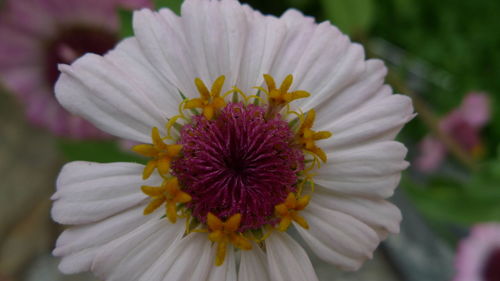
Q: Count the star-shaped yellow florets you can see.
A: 7